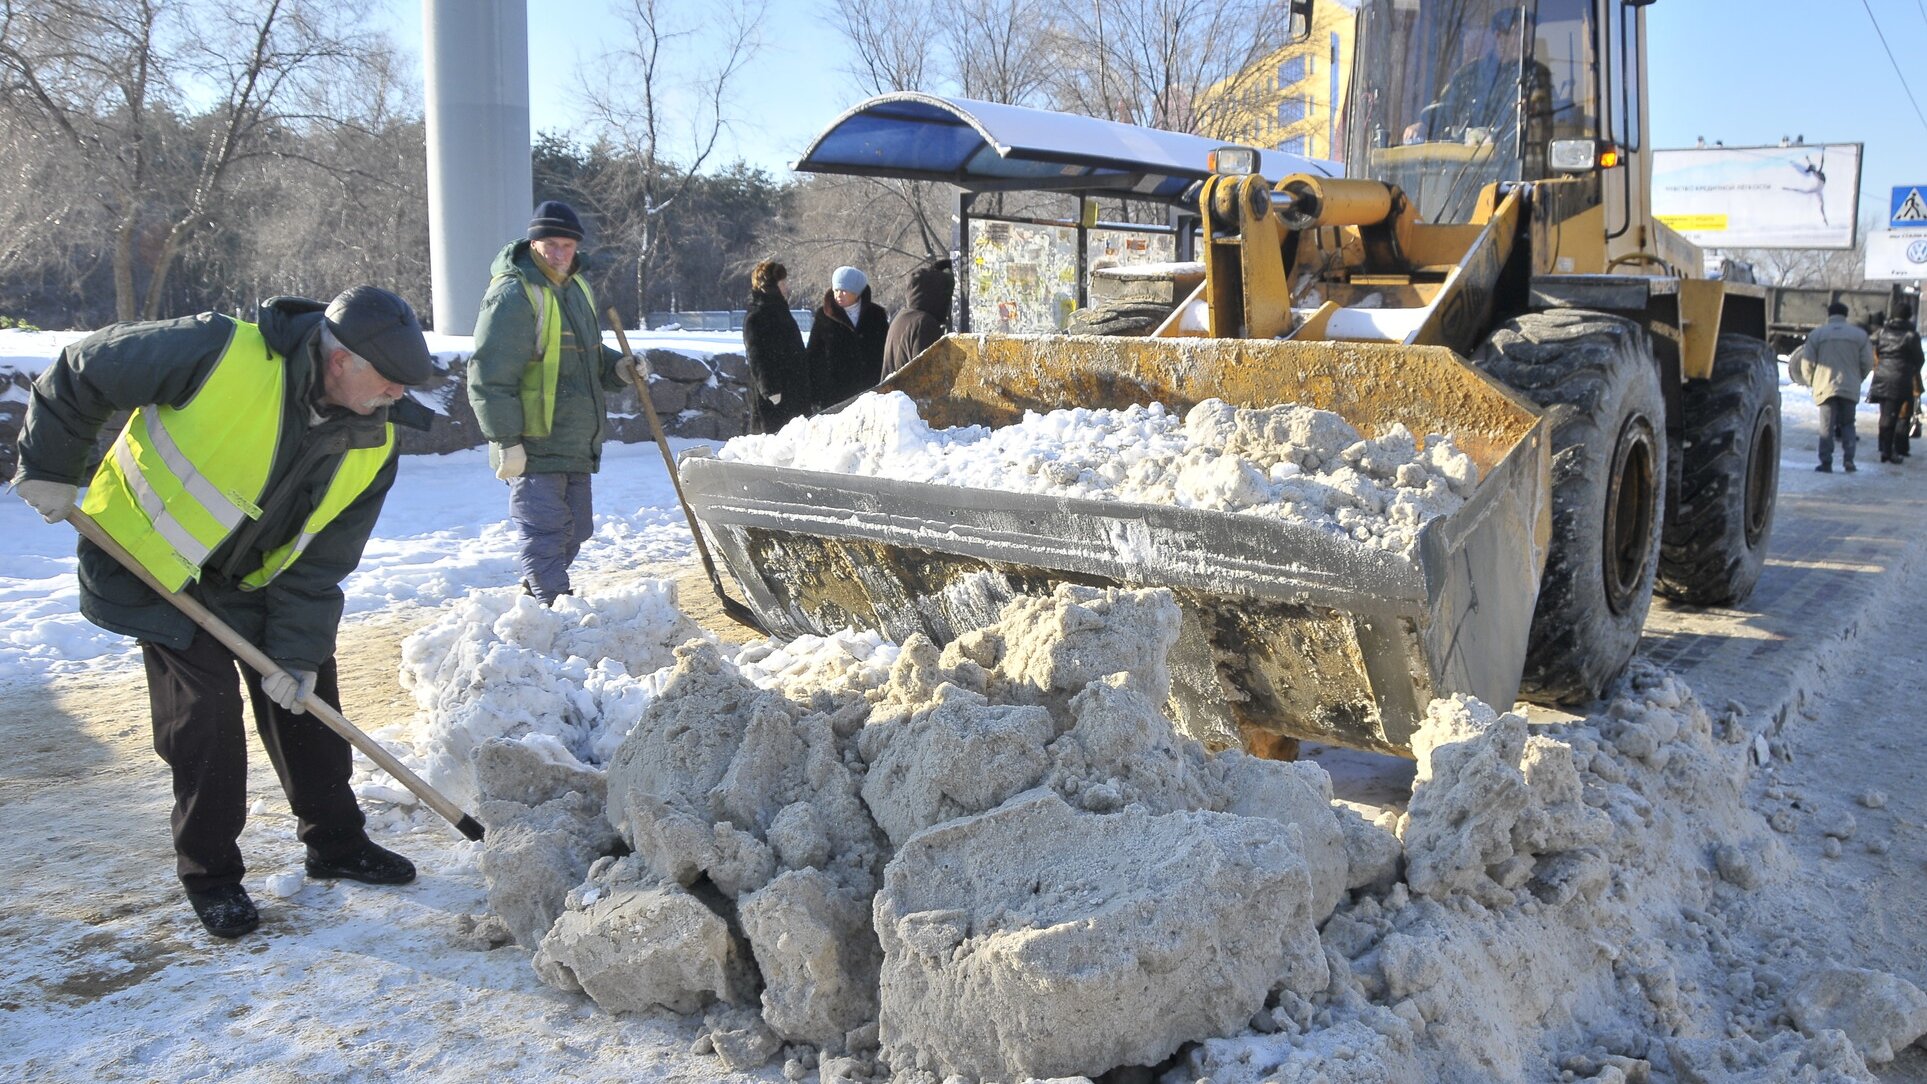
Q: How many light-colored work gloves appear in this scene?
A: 4